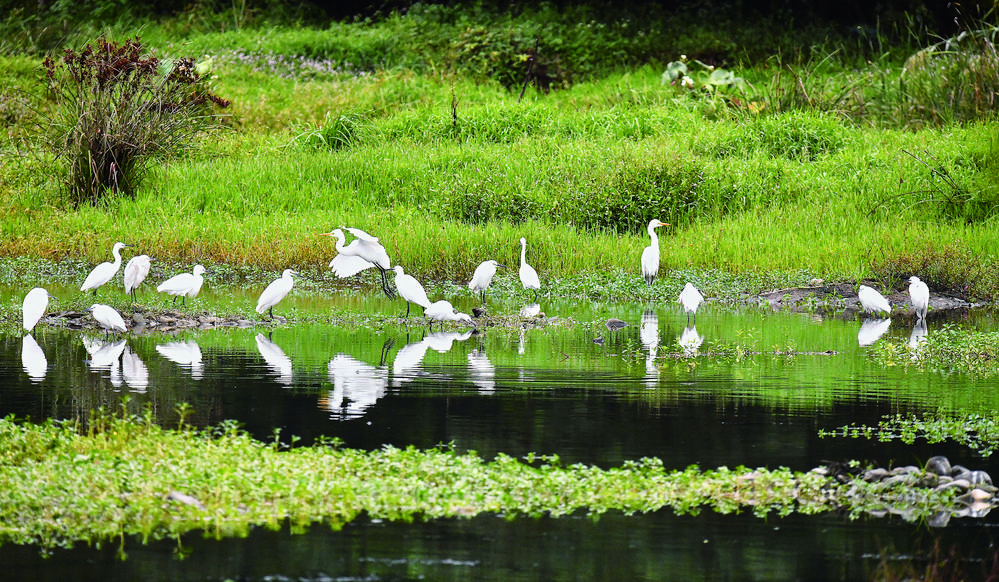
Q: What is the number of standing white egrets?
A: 14